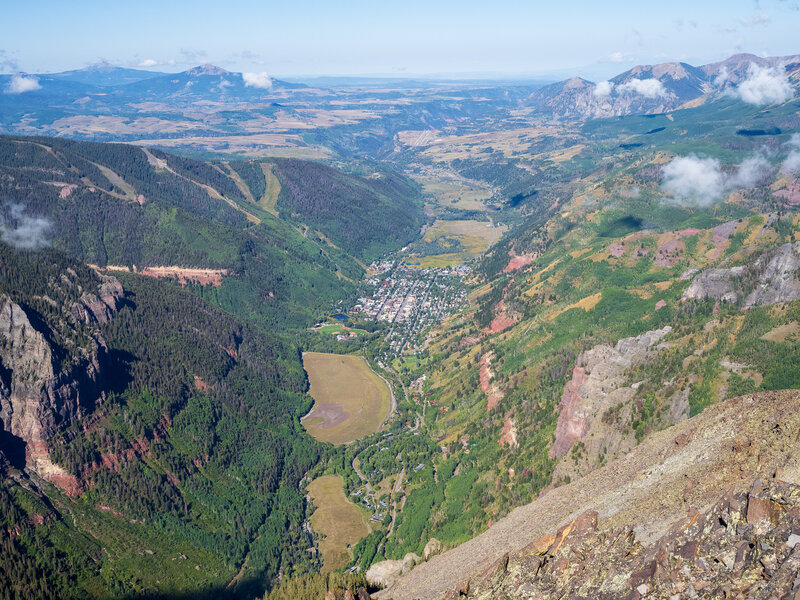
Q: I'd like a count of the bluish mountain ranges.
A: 2